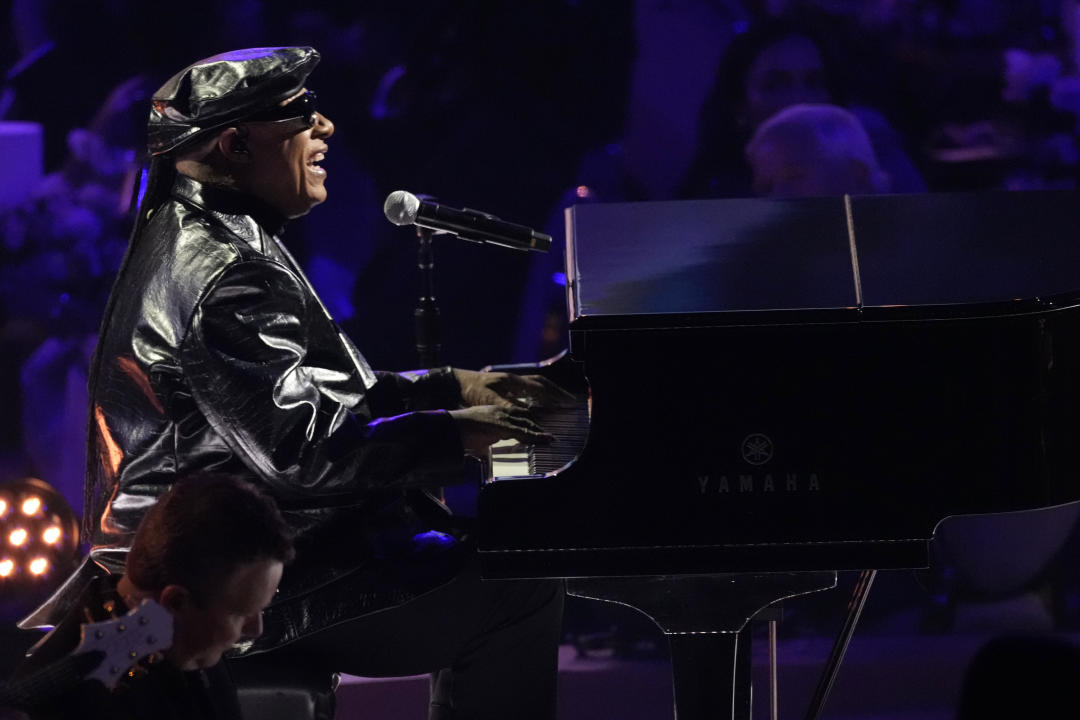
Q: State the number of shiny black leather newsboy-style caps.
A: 1